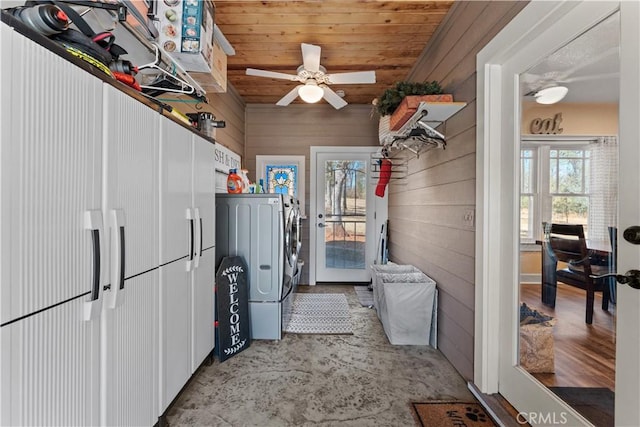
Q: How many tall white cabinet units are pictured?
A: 2